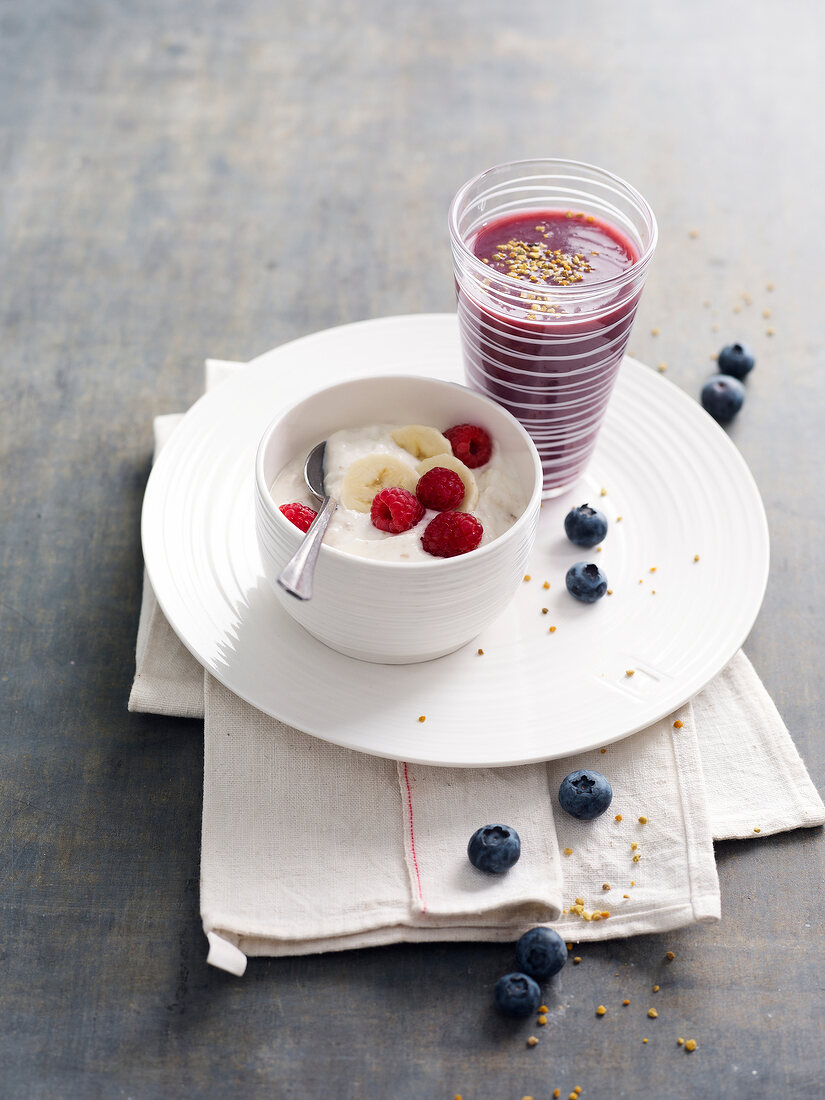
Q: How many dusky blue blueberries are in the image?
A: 8